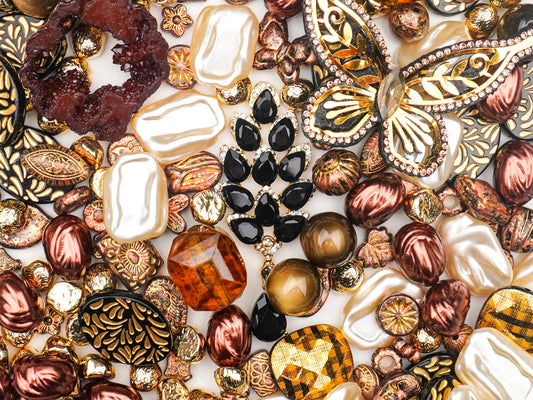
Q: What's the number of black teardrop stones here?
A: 12